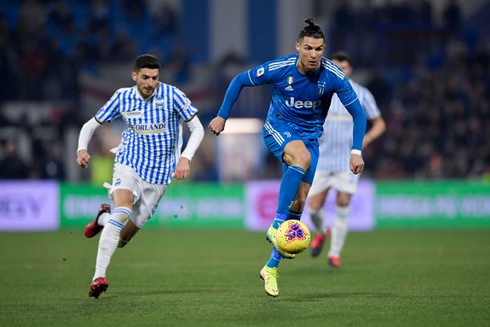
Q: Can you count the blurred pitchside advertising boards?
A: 4